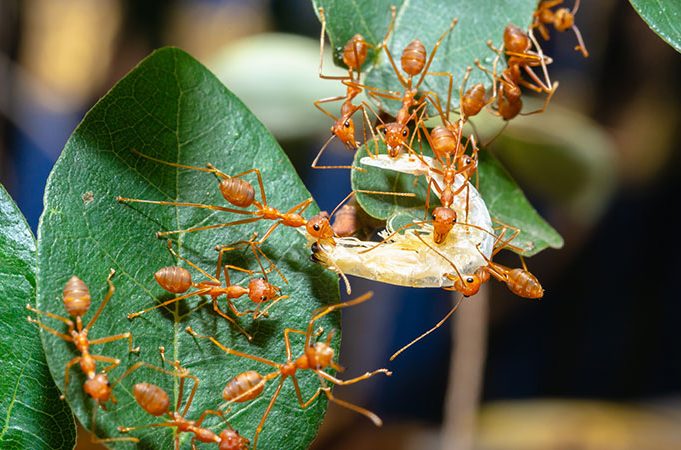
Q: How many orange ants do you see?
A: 12